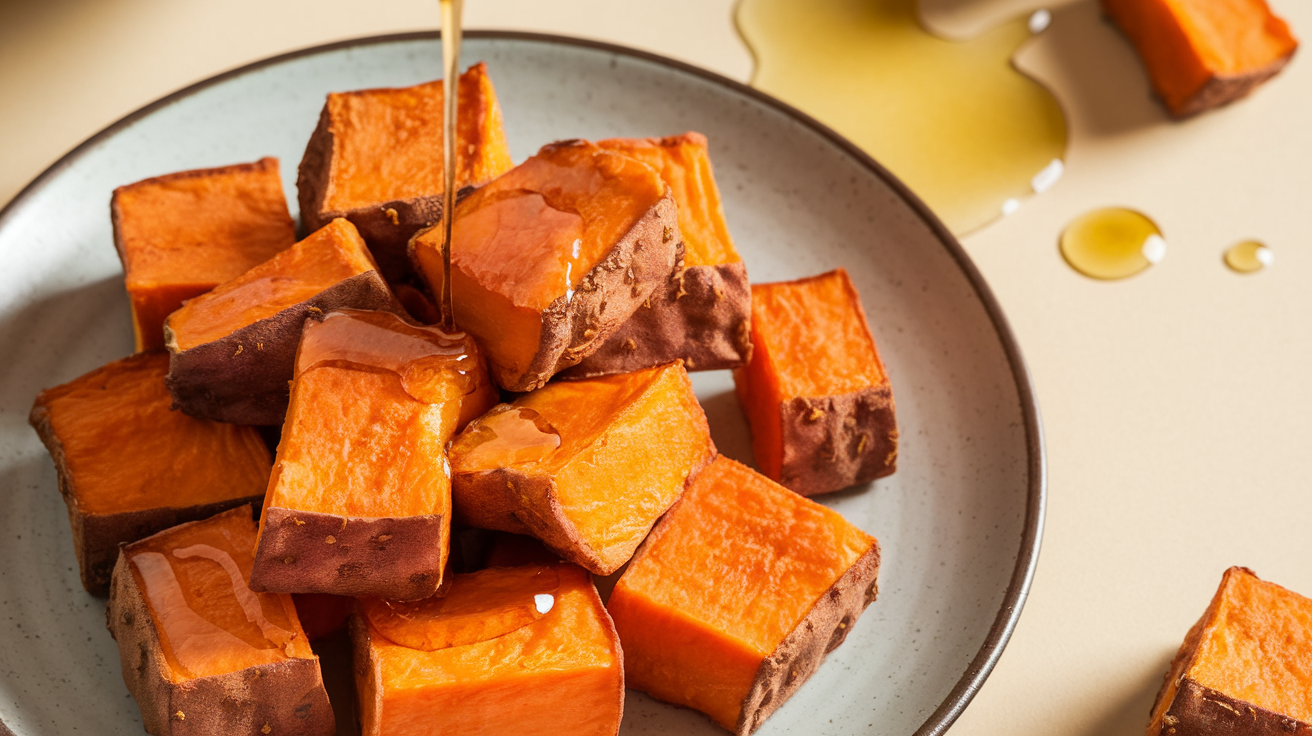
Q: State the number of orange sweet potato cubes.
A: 14